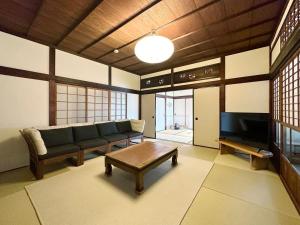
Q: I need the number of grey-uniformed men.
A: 0